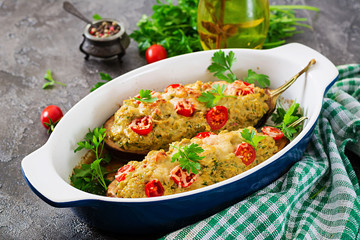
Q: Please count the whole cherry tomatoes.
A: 2